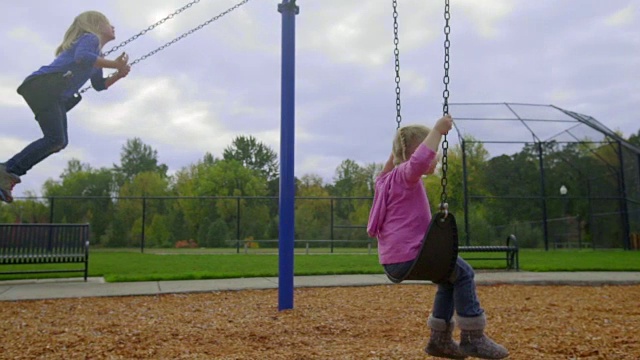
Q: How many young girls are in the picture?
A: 2